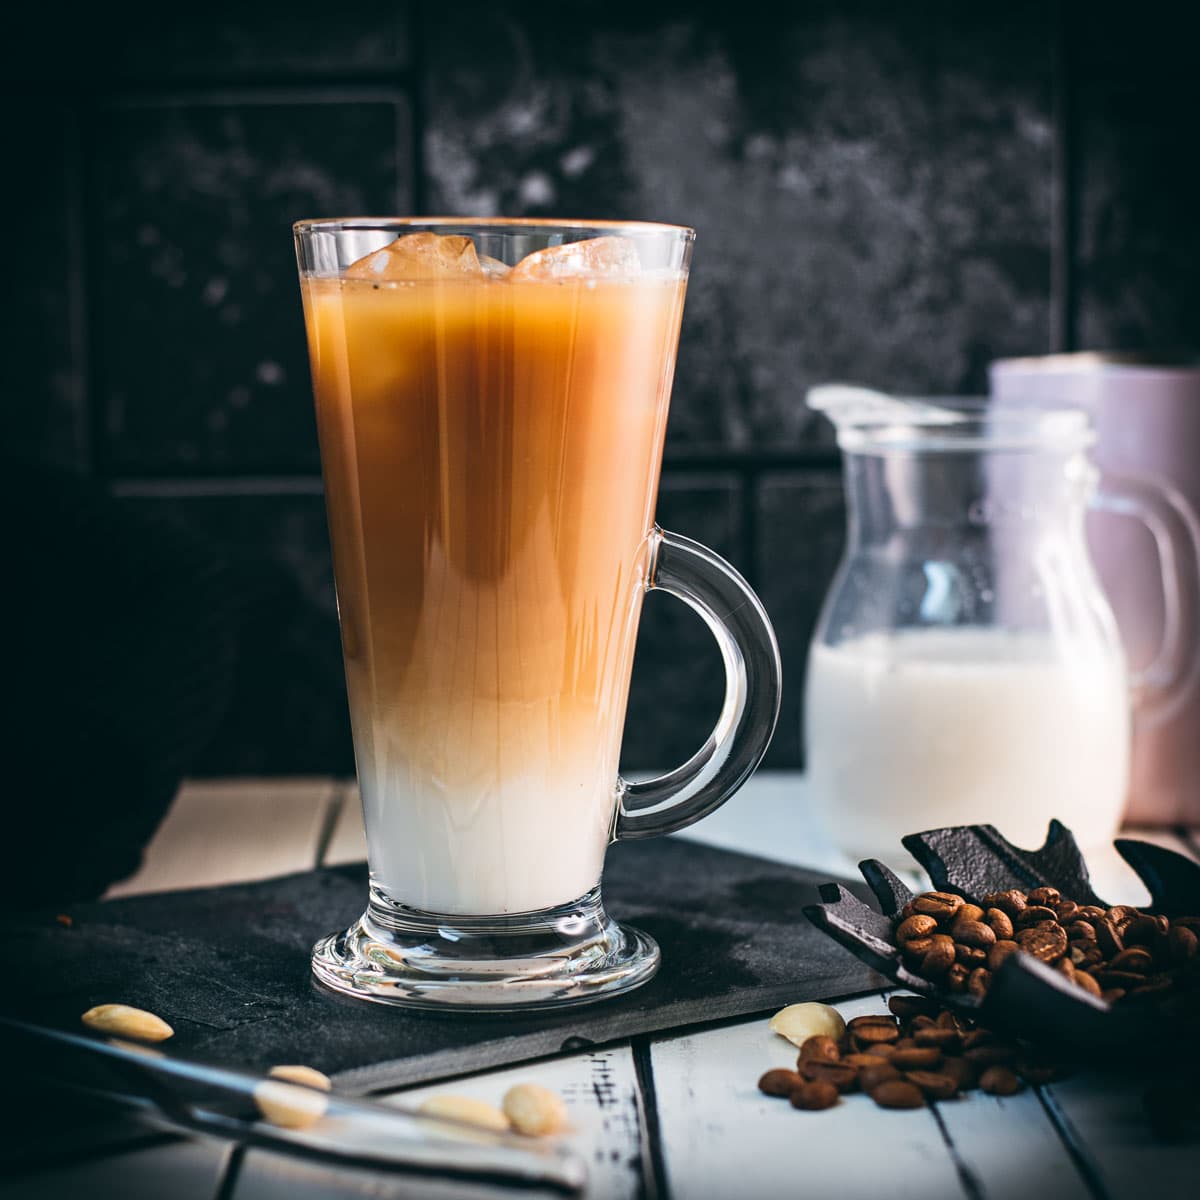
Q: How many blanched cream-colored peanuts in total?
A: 5